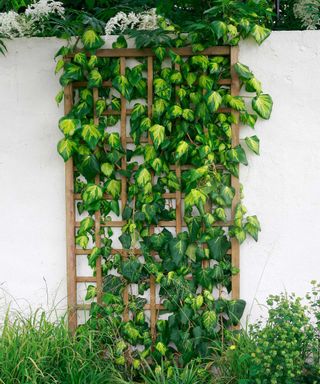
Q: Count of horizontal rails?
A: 10